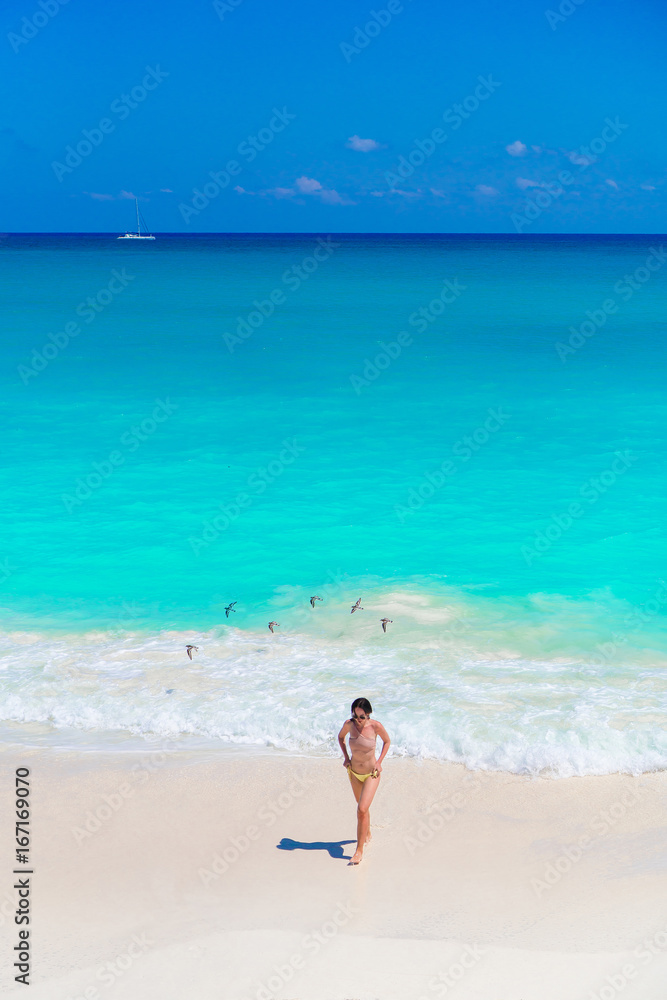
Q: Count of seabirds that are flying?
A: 6